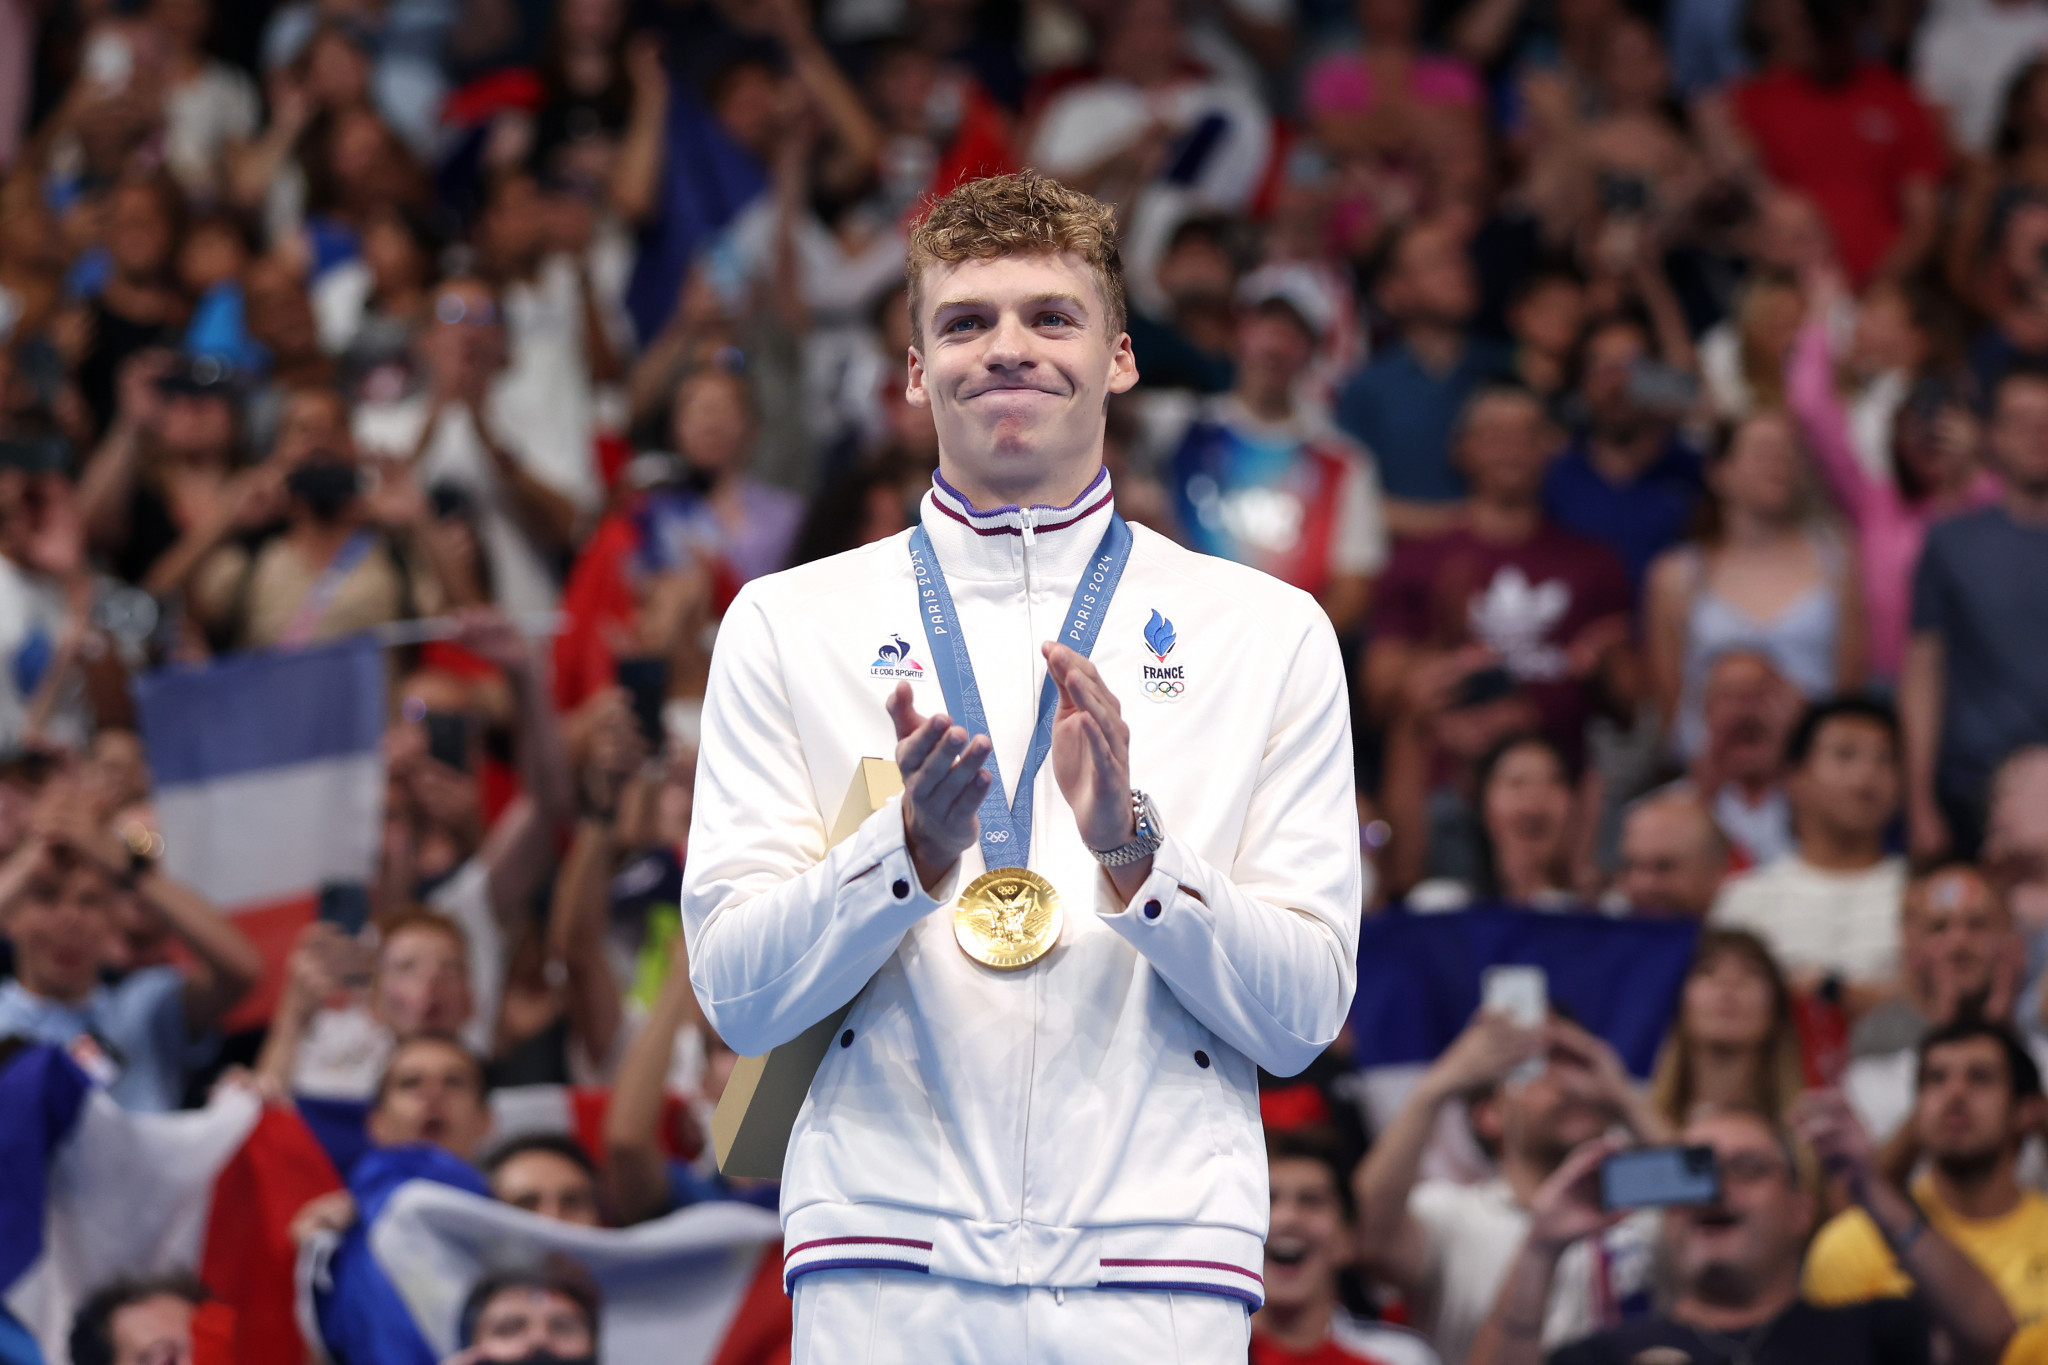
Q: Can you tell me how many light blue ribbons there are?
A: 1